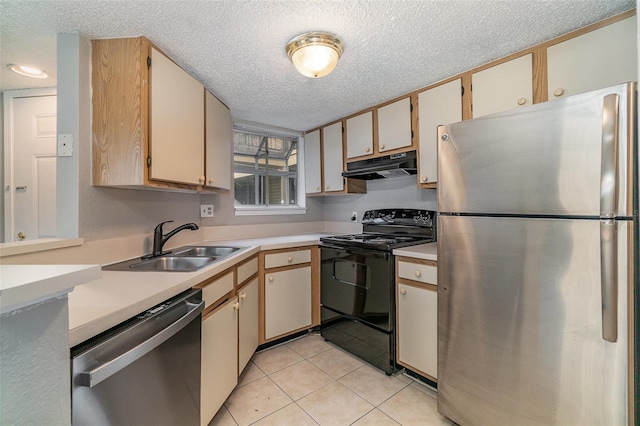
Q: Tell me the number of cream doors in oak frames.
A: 13